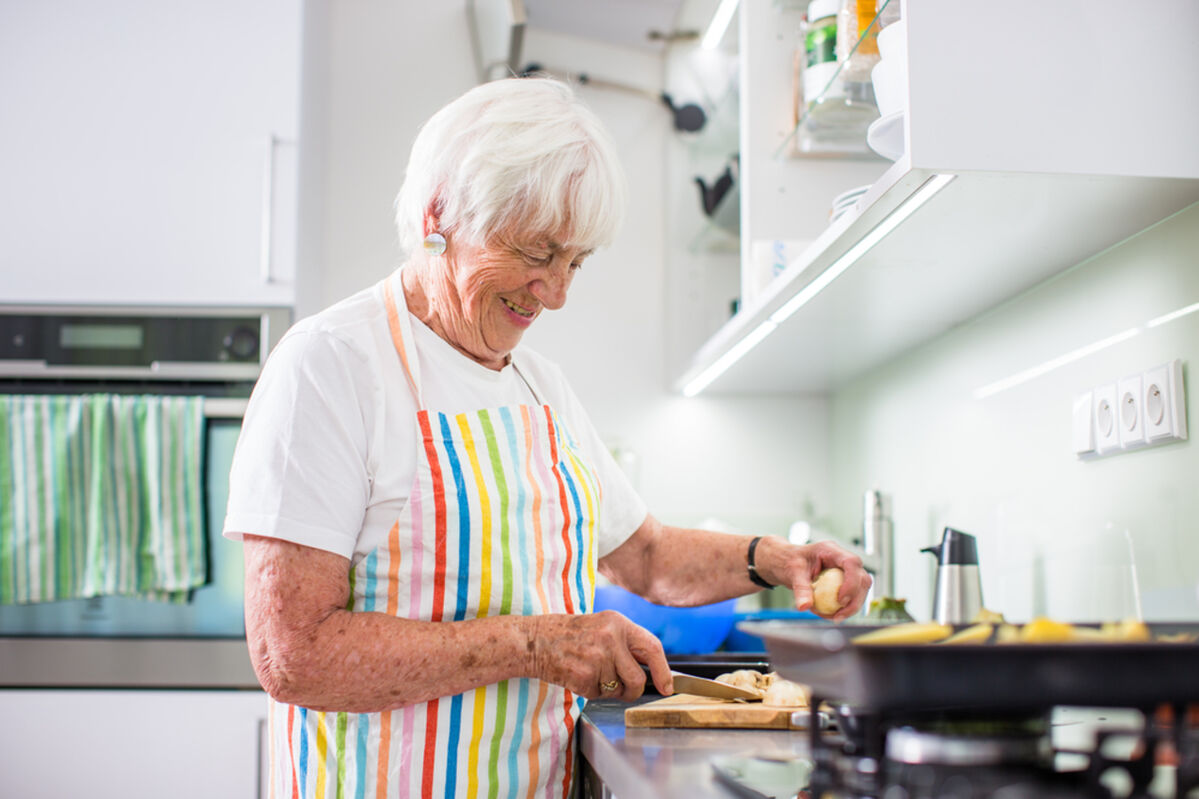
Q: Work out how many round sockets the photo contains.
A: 3